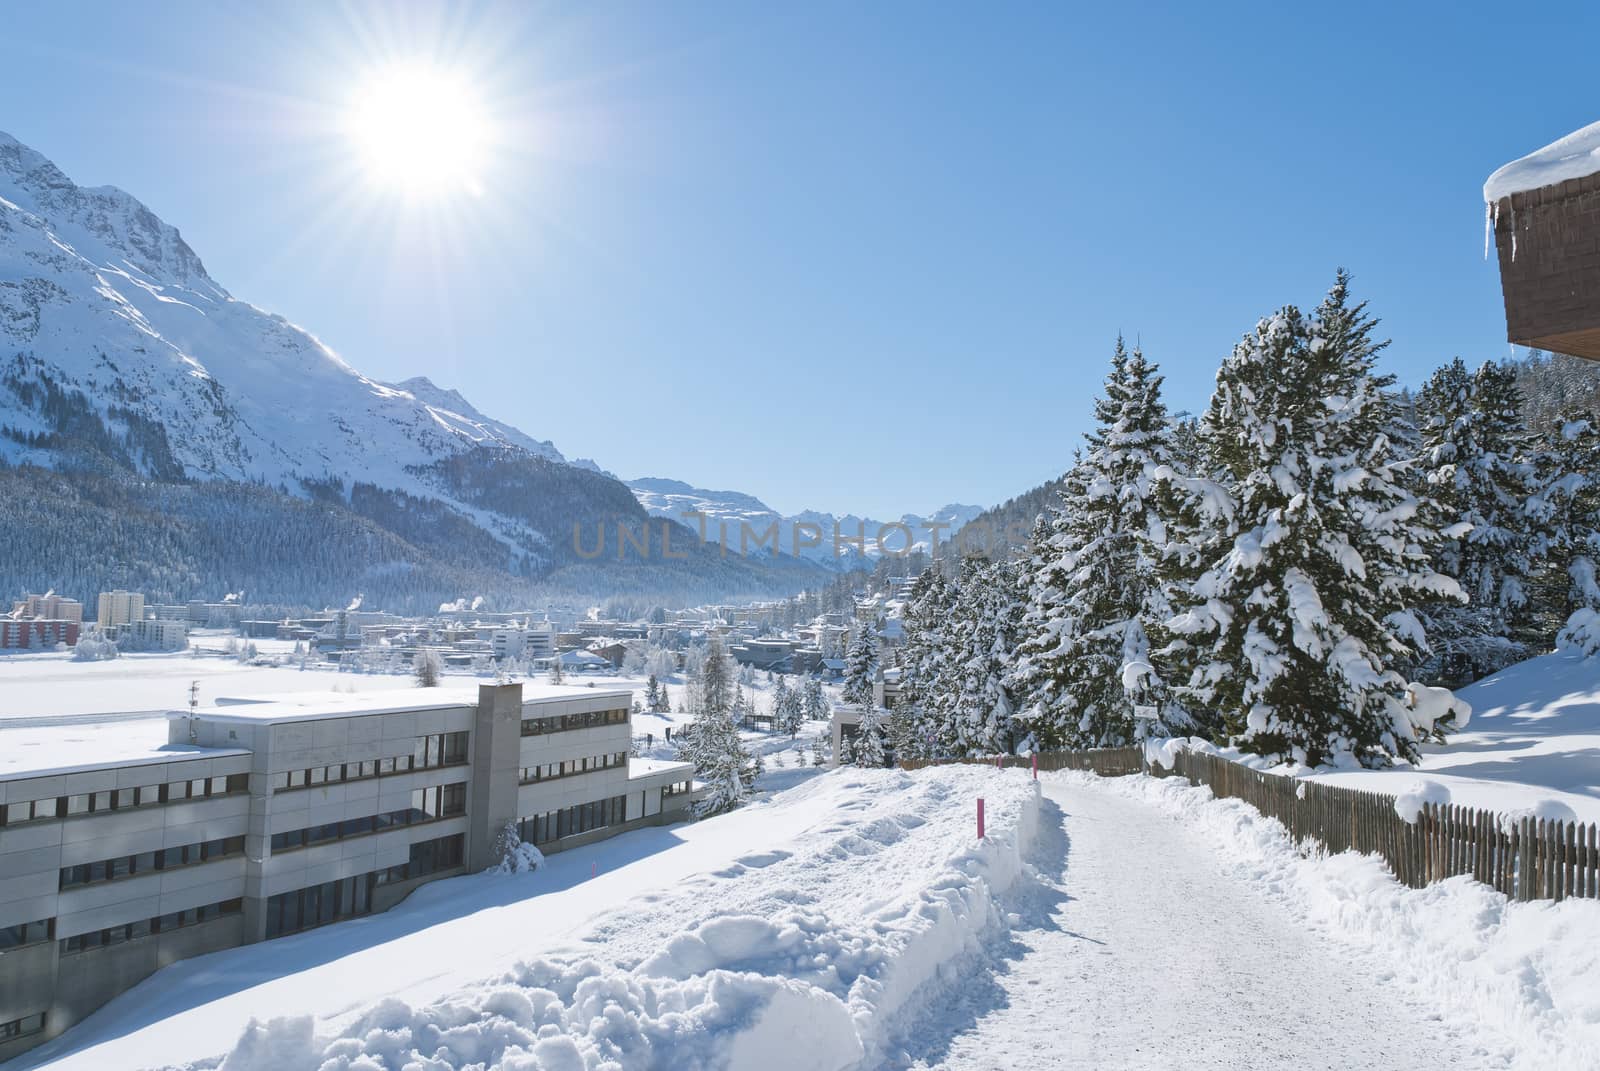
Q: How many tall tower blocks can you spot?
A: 2